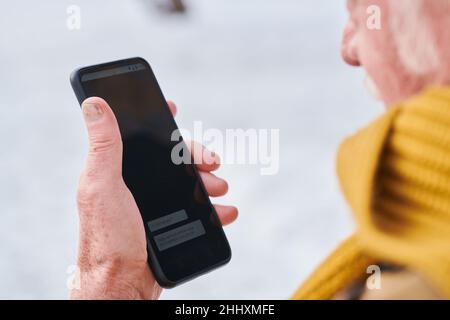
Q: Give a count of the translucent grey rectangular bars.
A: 2